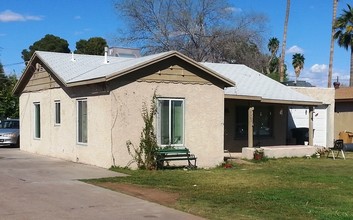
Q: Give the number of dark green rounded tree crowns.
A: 2